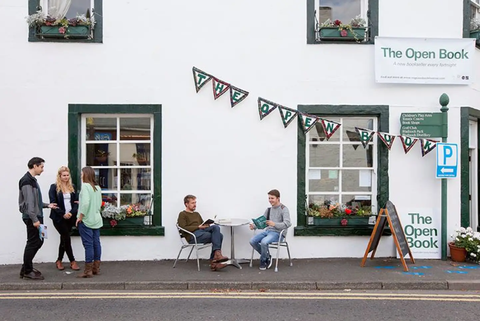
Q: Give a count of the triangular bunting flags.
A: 11